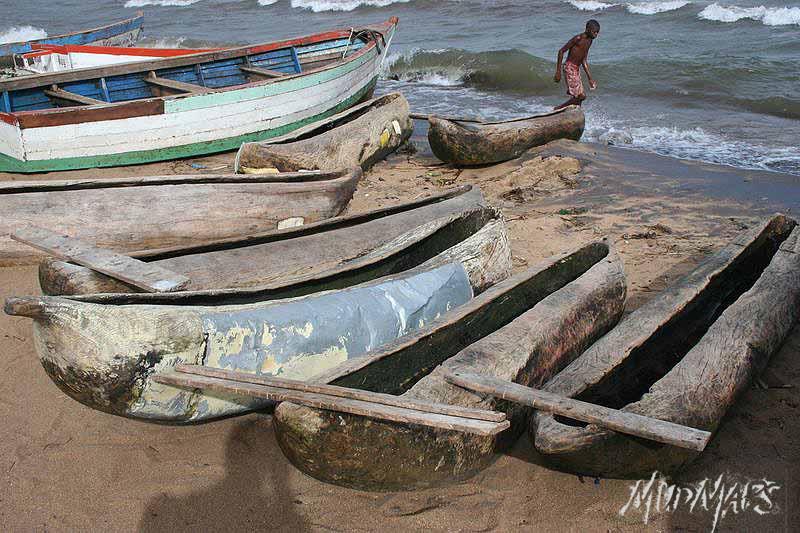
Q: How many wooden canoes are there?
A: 7